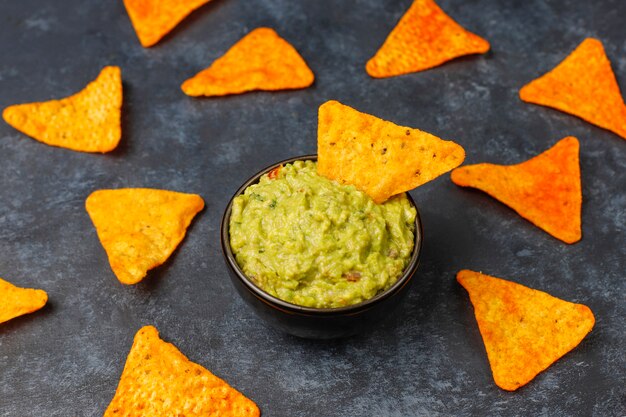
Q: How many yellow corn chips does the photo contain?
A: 11